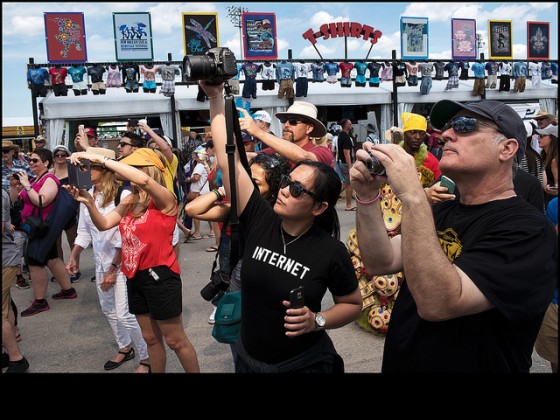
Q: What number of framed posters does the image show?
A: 8